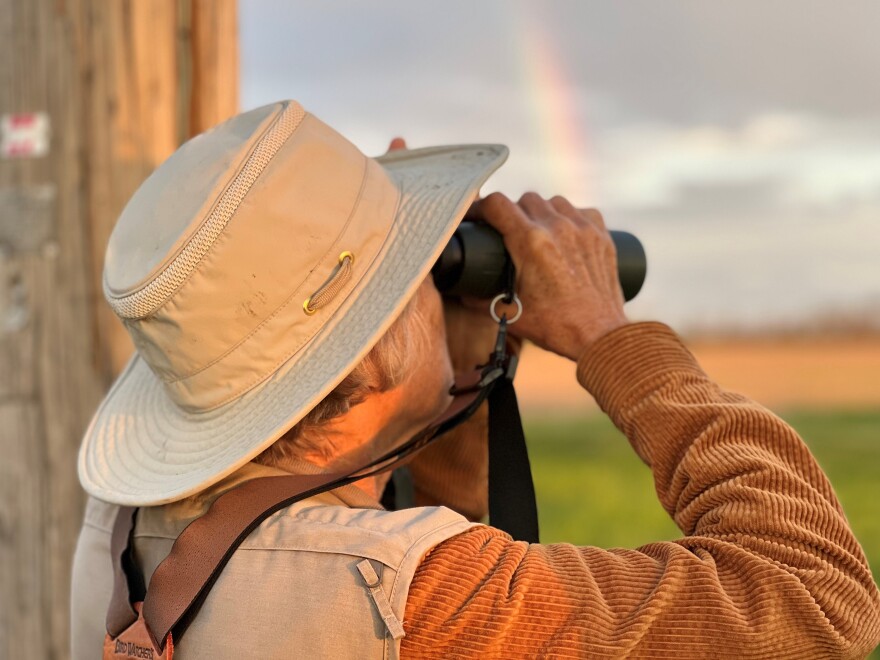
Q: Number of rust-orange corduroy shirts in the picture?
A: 1